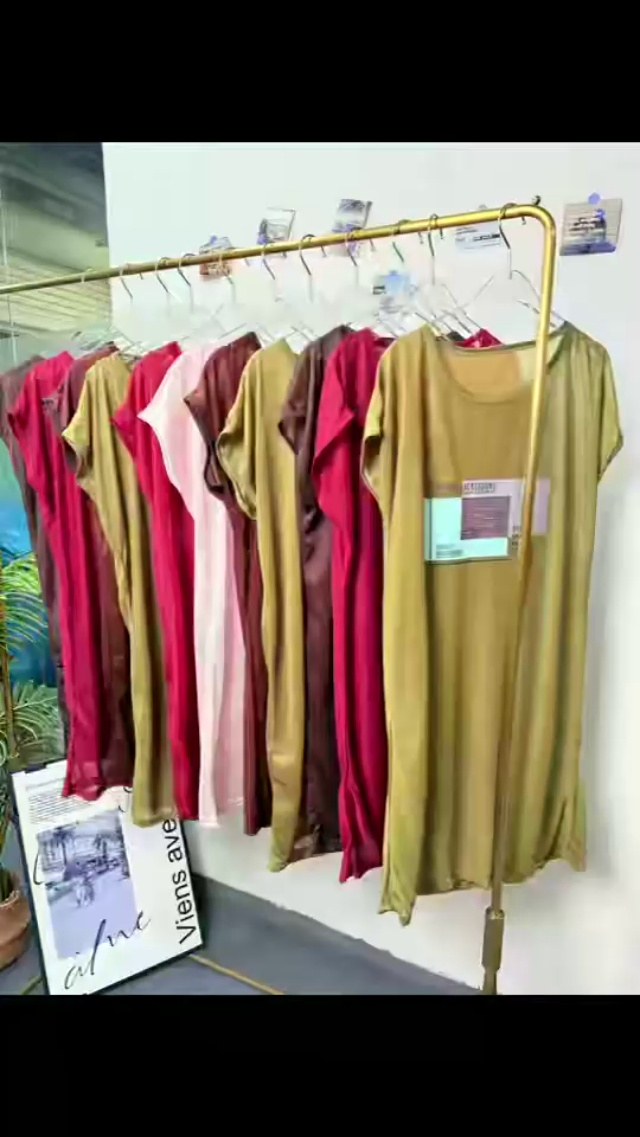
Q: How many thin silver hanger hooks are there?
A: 11